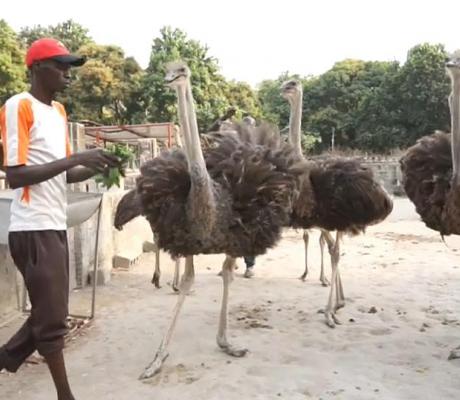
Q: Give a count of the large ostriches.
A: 3